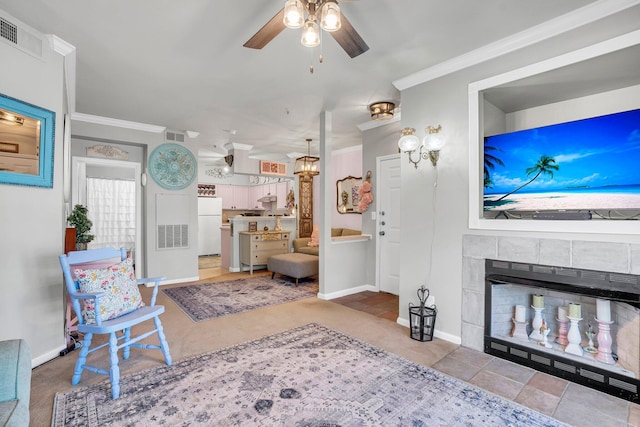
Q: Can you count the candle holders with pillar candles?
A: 5